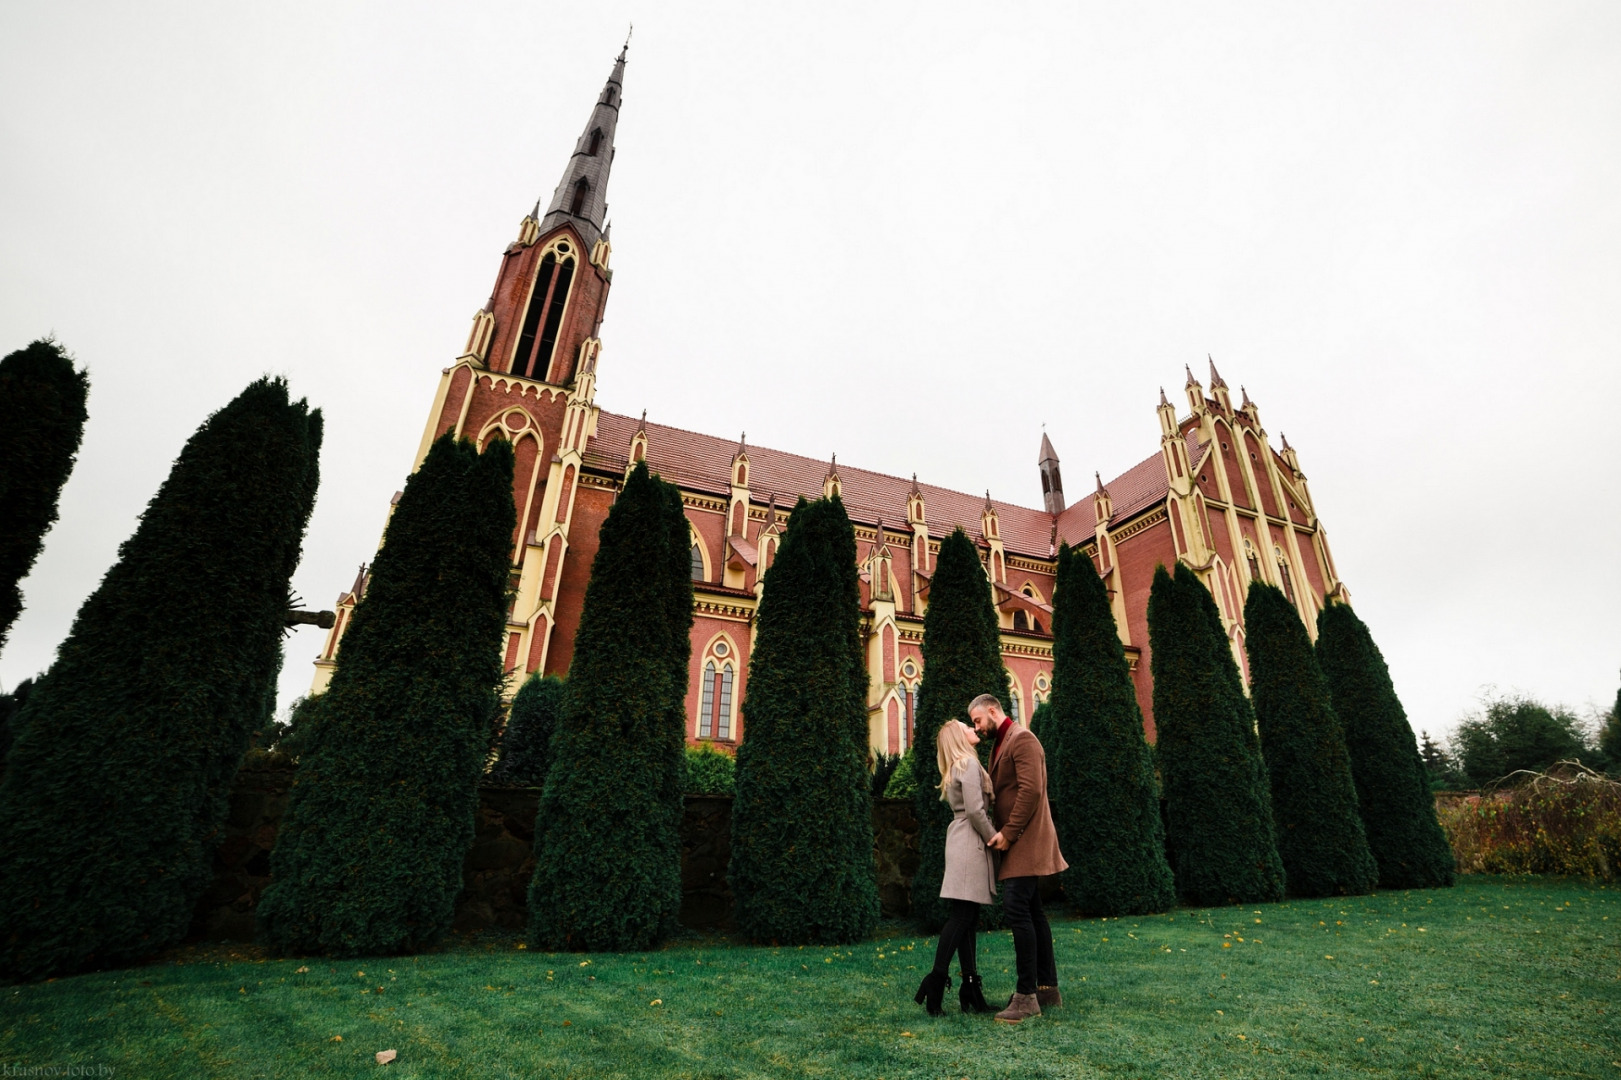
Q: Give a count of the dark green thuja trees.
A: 10